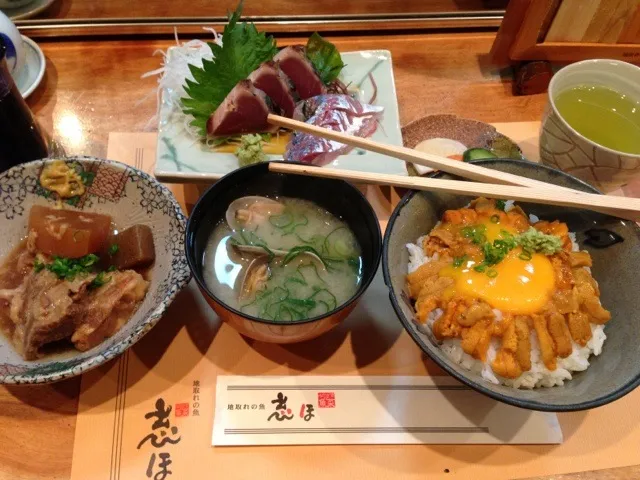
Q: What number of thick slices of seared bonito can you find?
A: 3